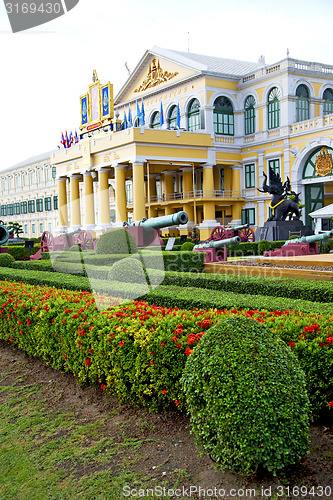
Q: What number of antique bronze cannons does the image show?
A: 6